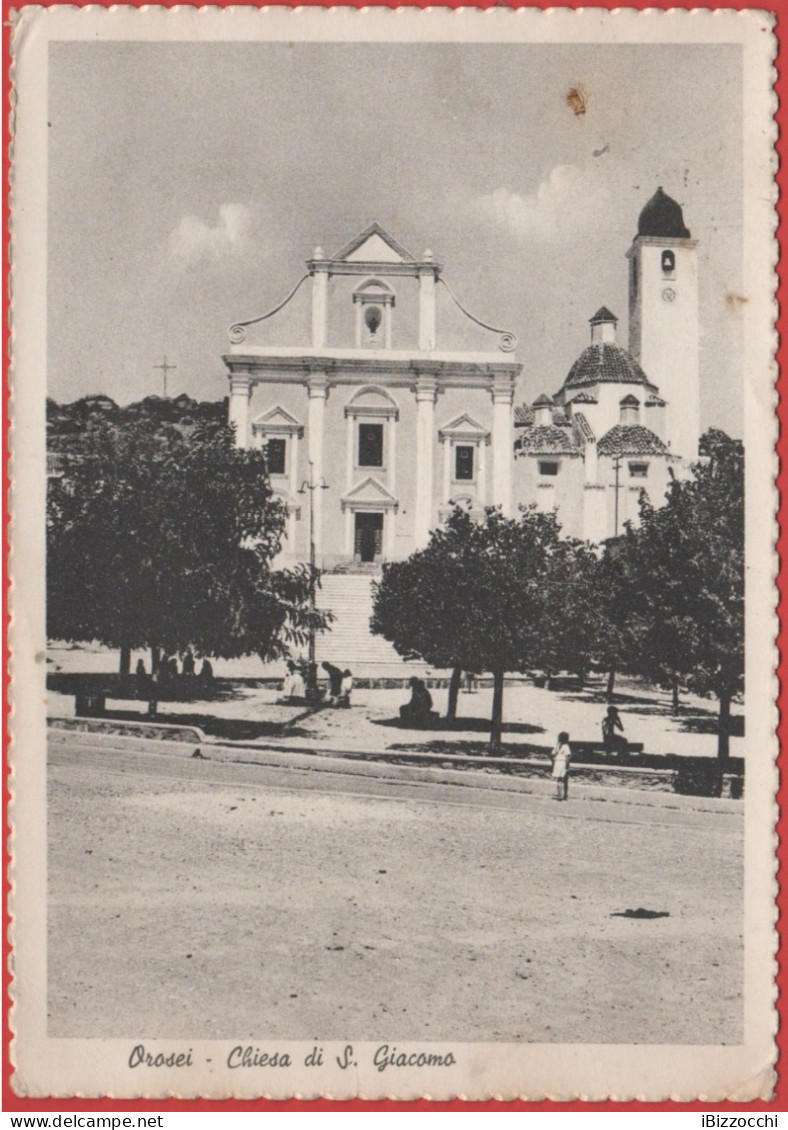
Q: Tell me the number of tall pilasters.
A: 4